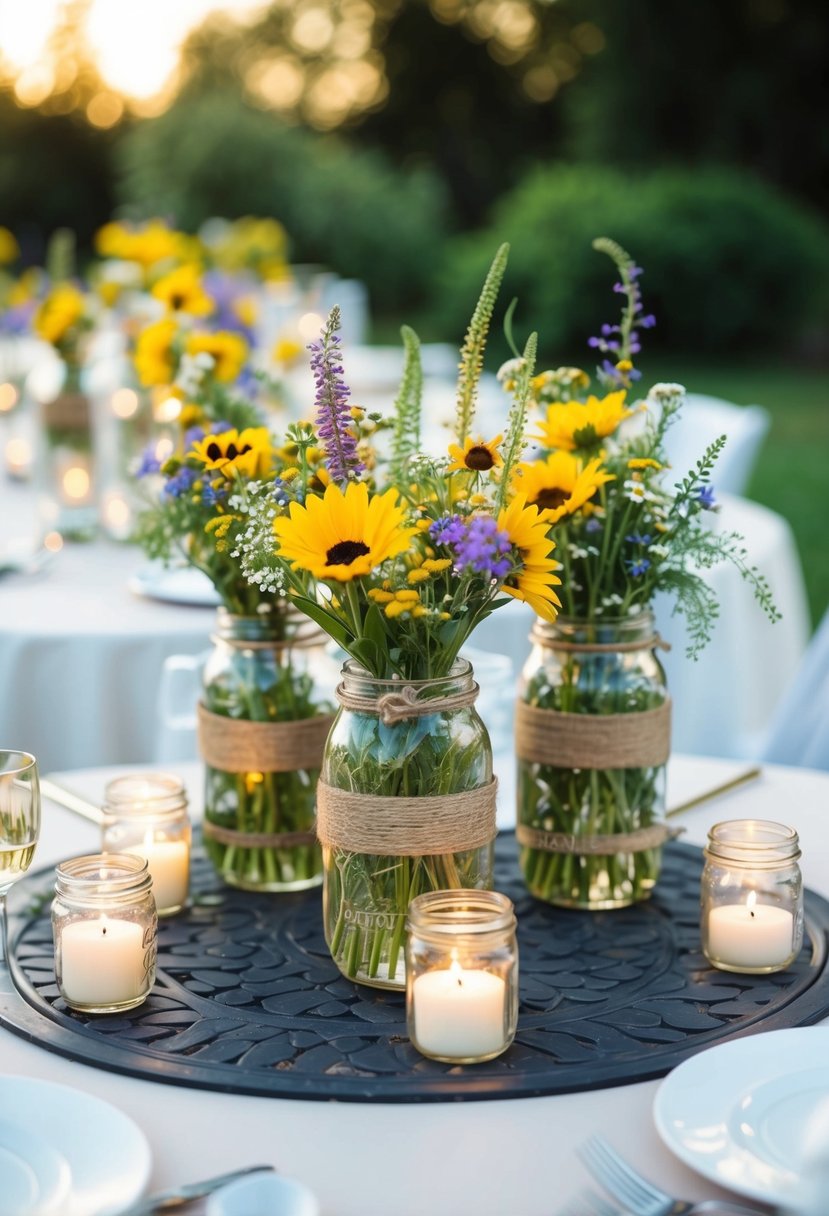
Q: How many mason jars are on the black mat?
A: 7